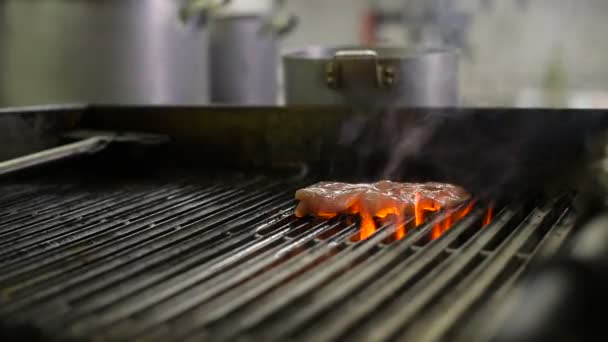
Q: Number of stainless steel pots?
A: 3